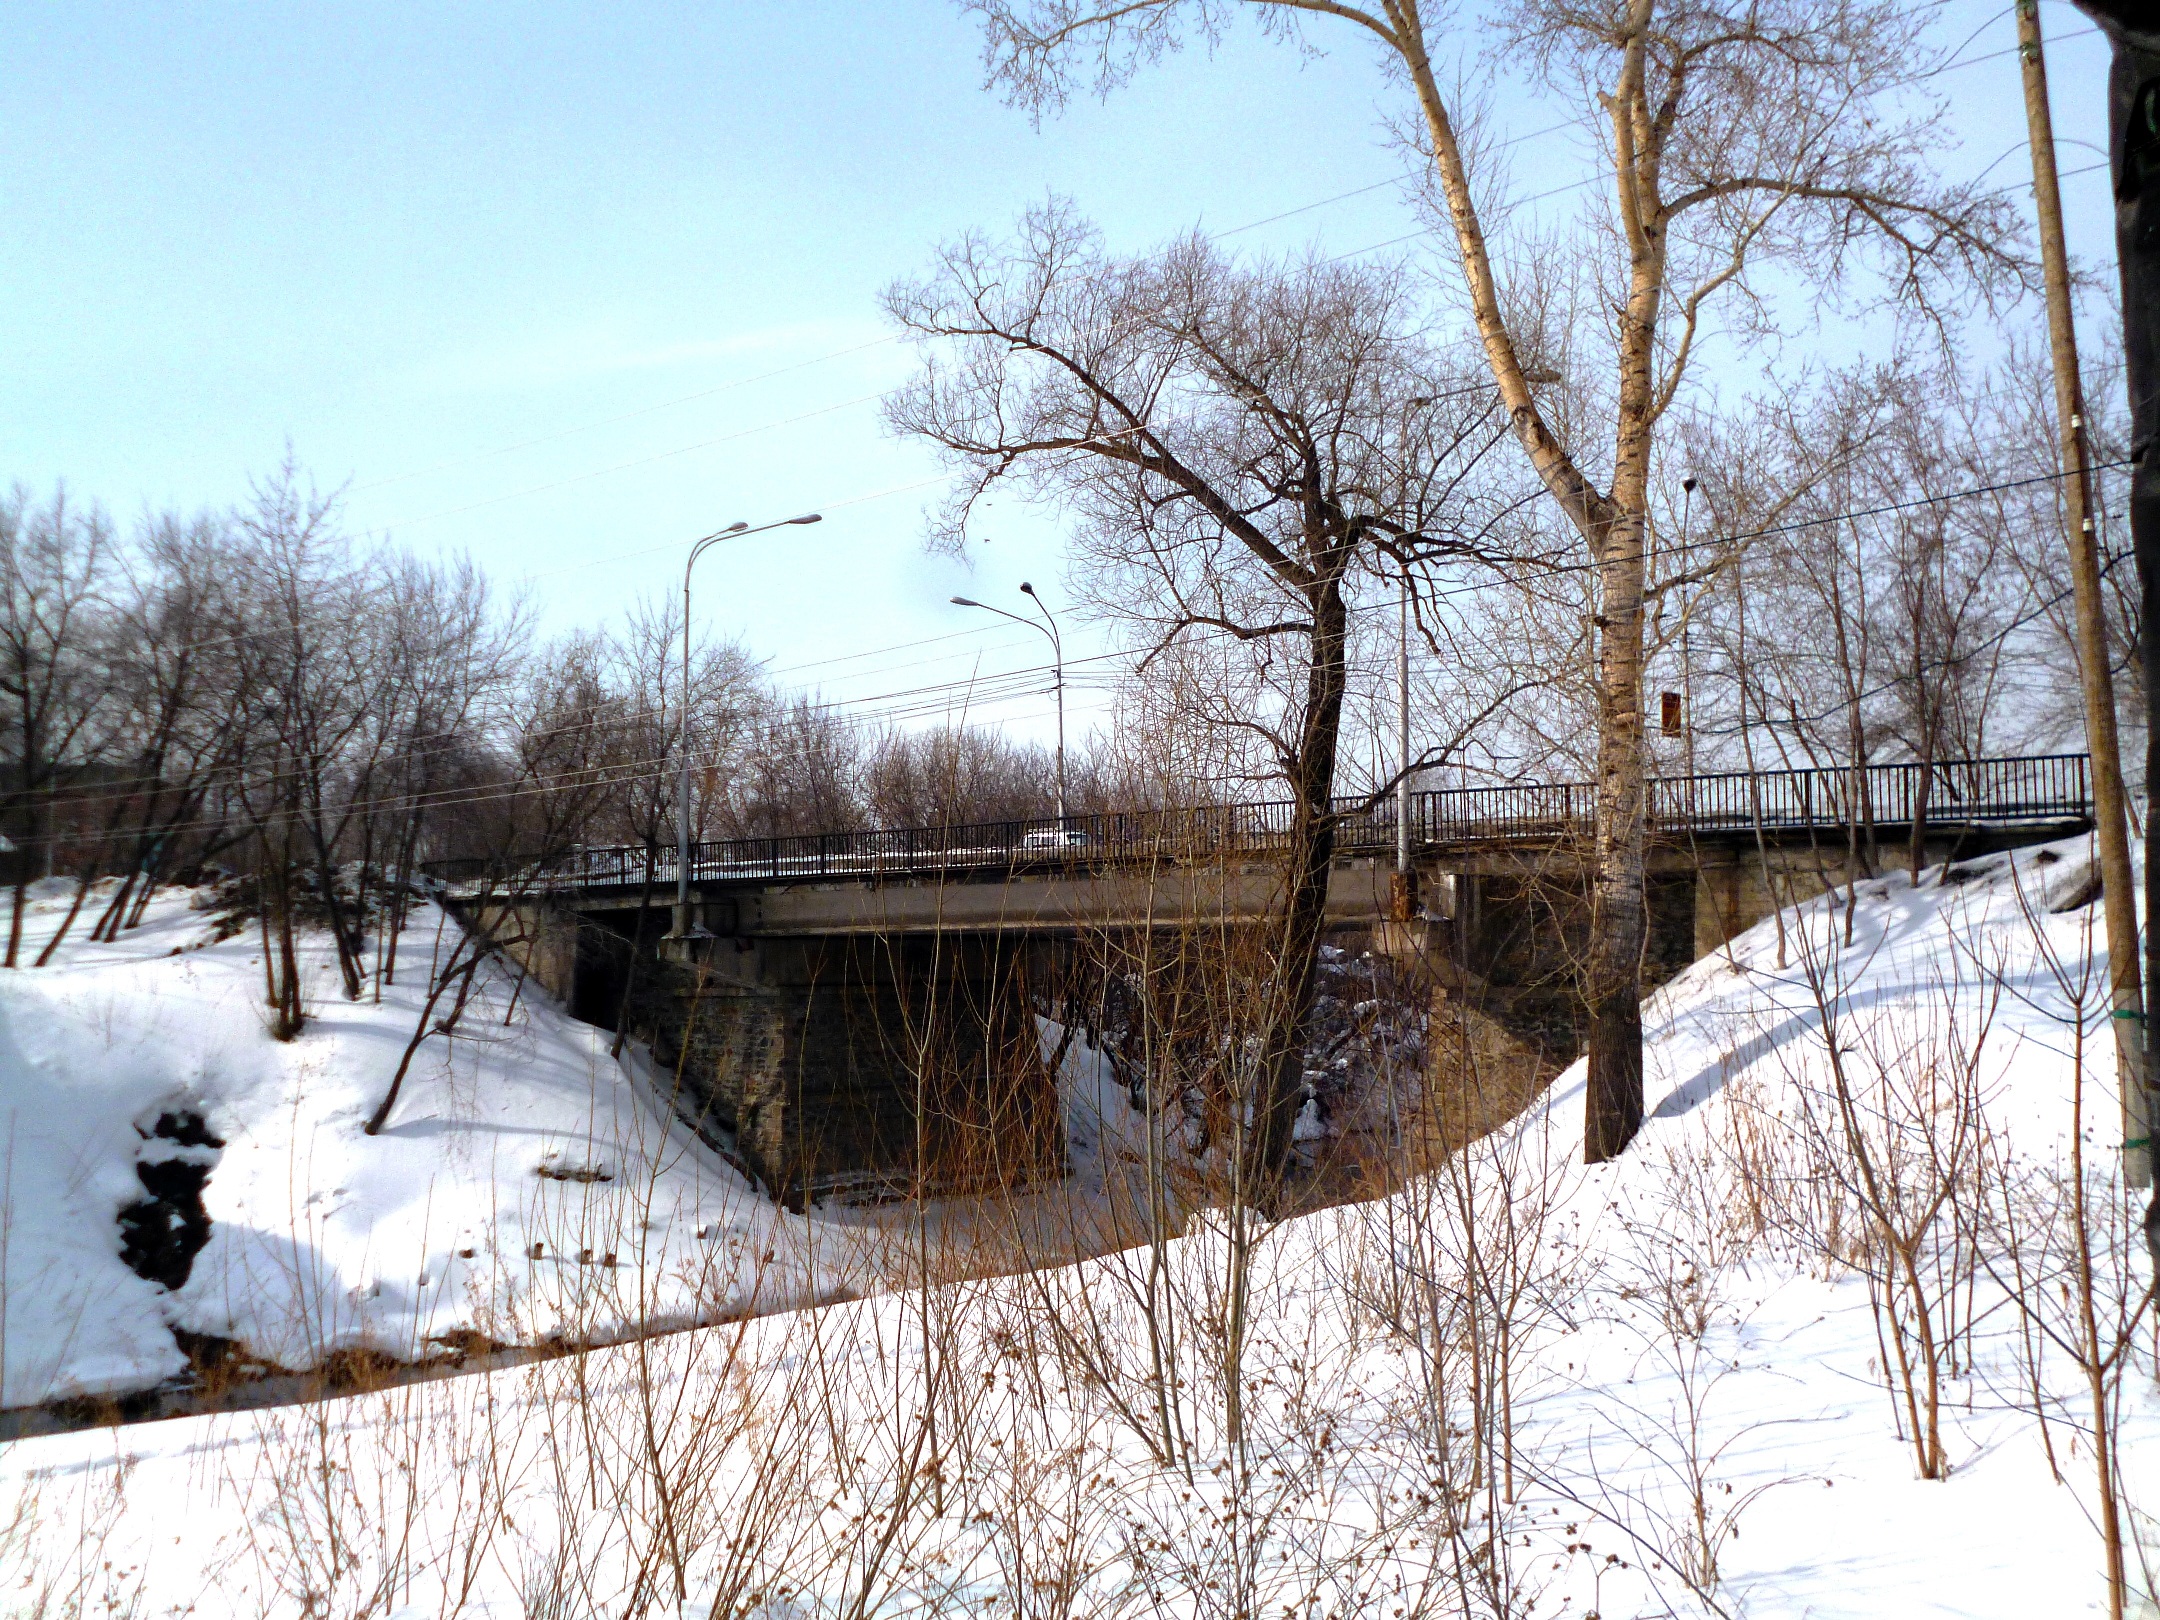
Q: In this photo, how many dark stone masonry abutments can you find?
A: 2